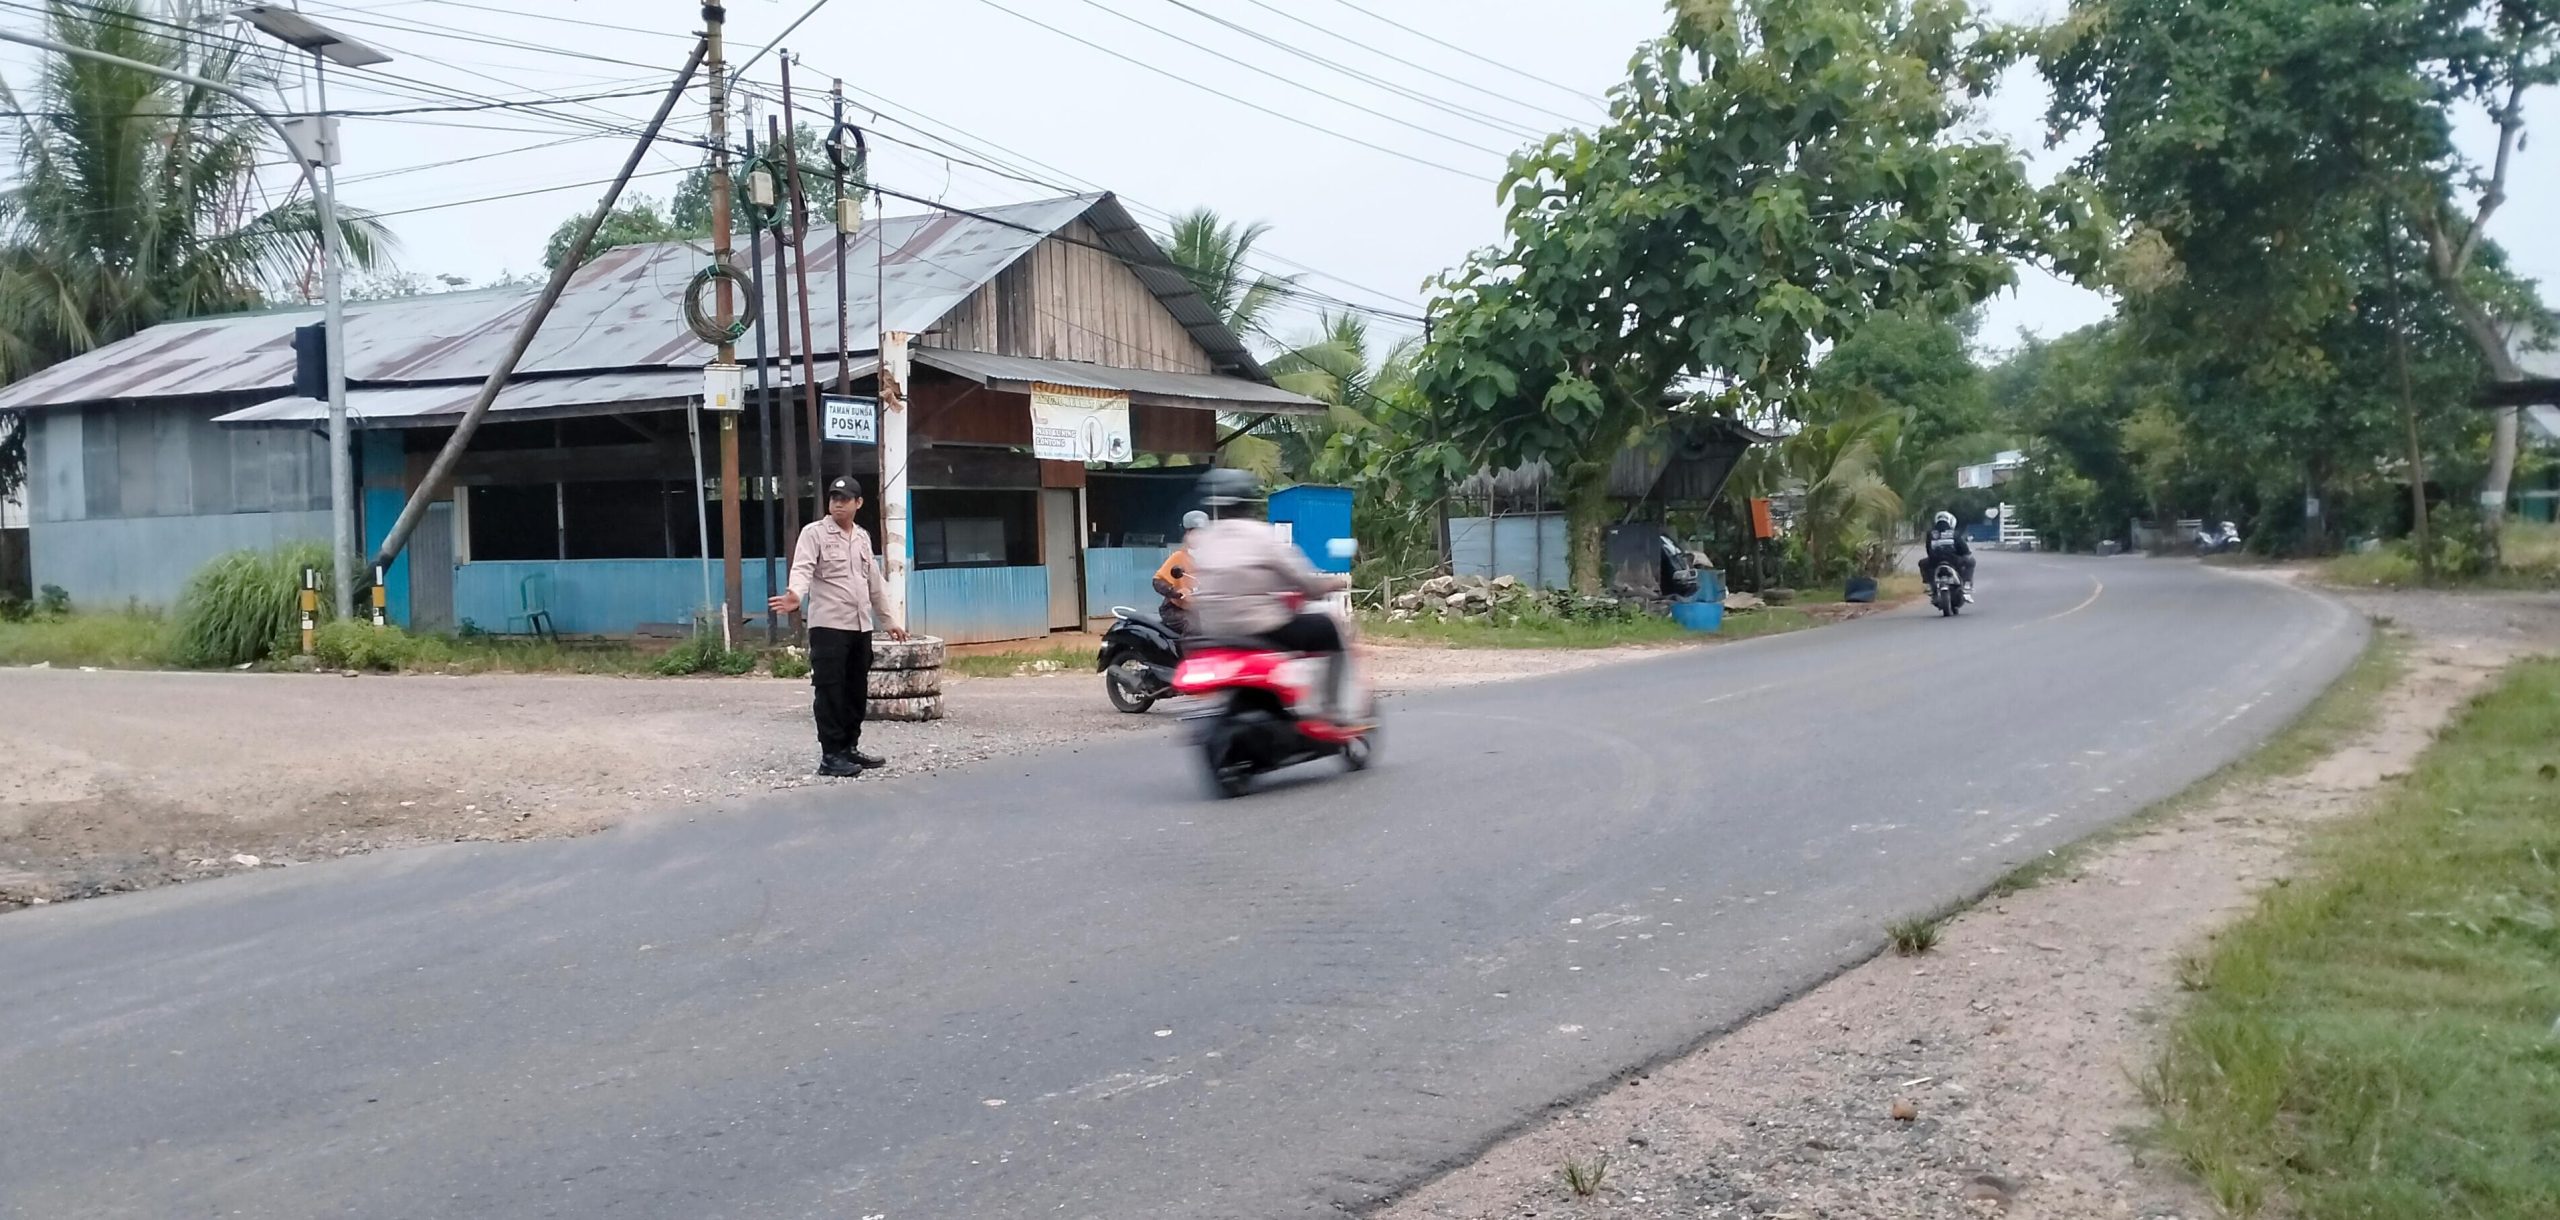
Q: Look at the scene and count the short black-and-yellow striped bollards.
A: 2